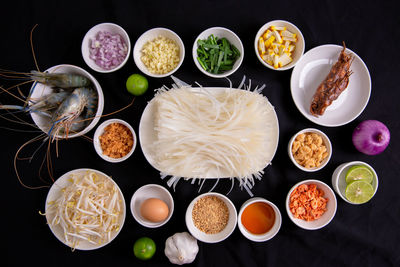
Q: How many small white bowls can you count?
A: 11